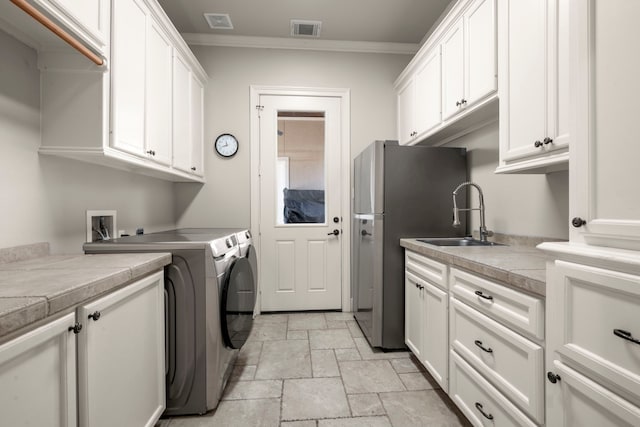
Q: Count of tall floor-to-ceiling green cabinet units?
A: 0